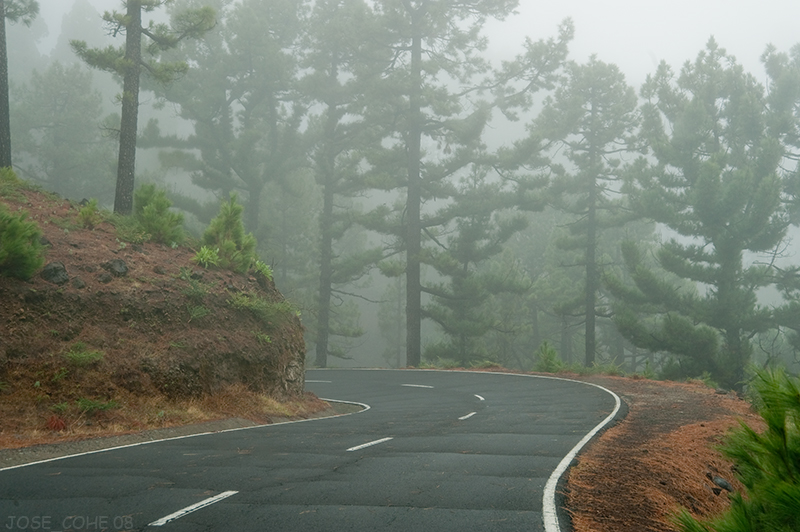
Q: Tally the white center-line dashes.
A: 6